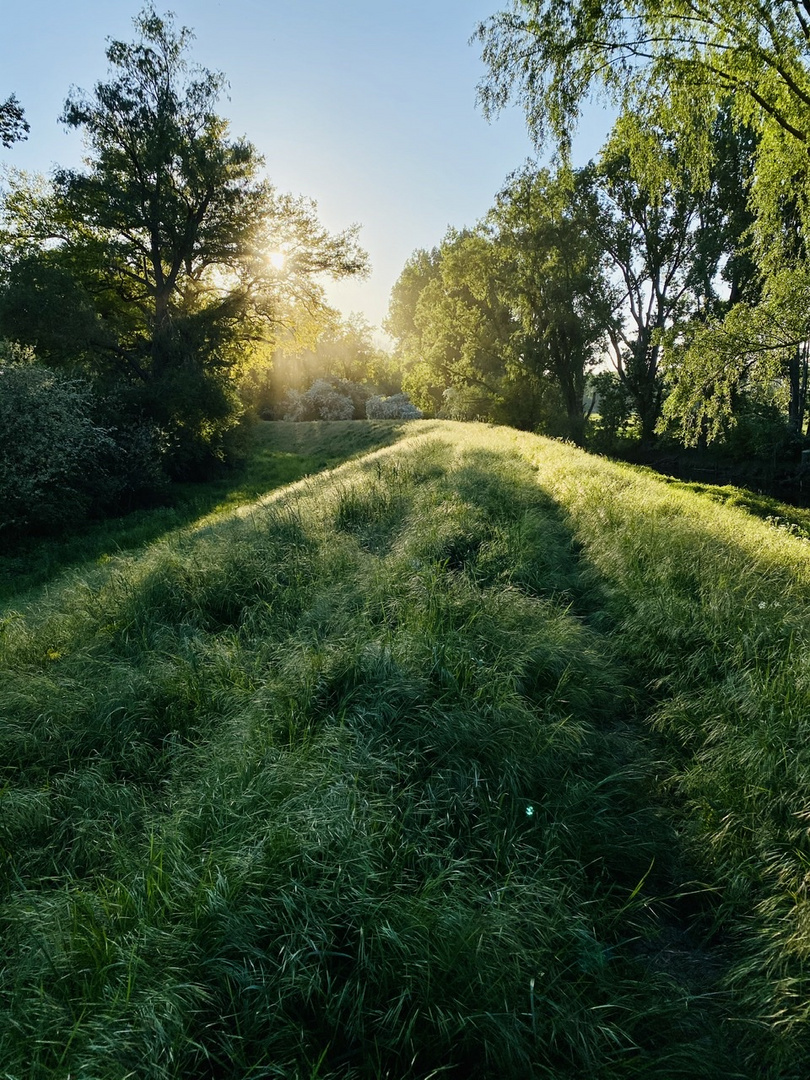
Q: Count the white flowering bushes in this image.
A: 2